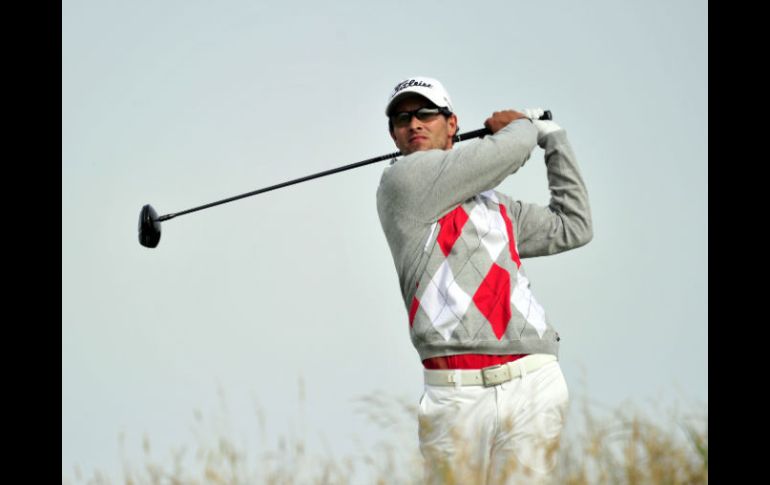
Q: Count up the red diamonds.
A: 4